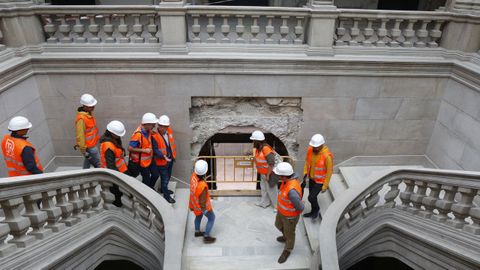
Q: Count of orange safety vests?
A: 9